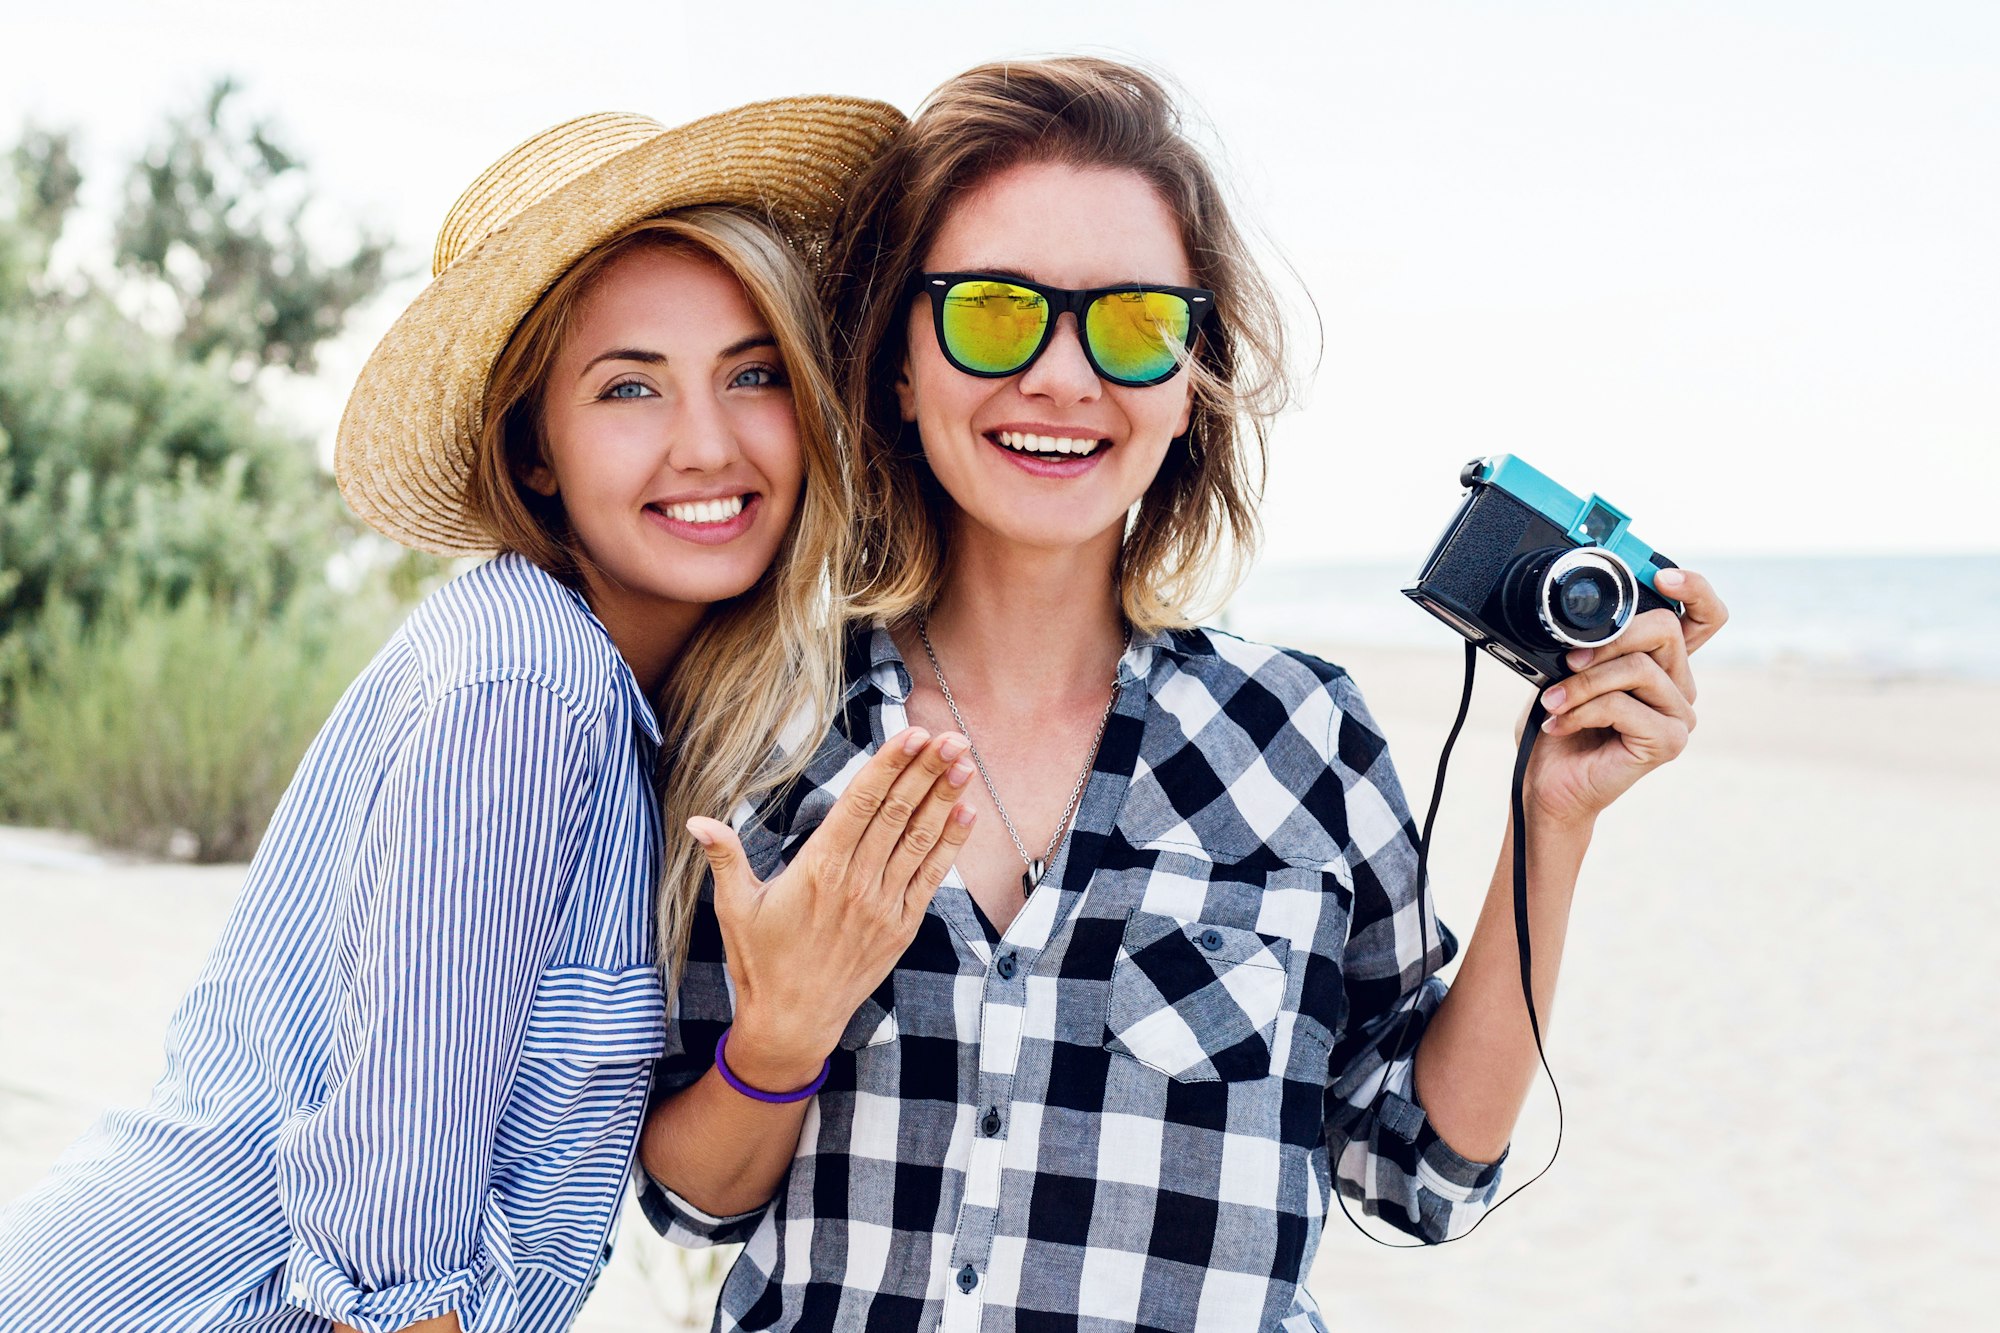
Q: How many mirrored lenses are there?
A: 2